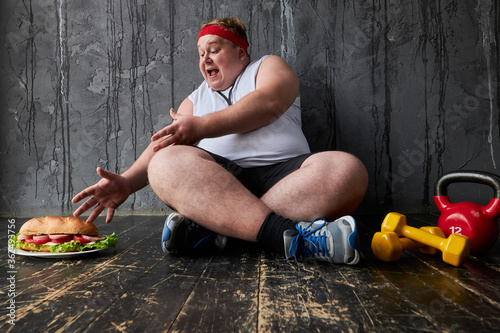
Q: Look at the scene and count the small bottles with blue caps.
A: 0